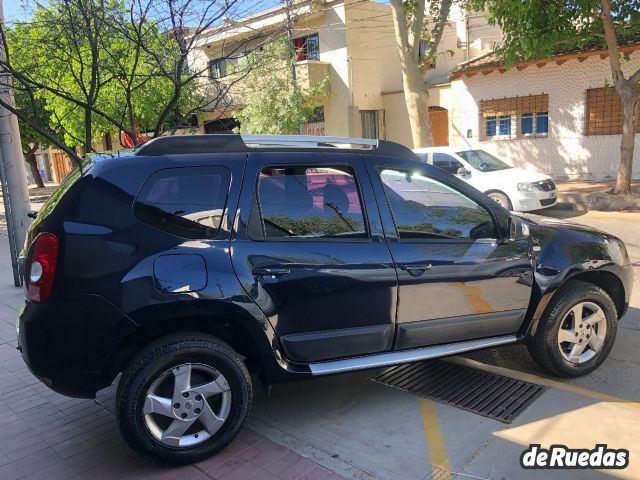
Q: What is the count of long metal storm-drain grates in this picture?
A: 1